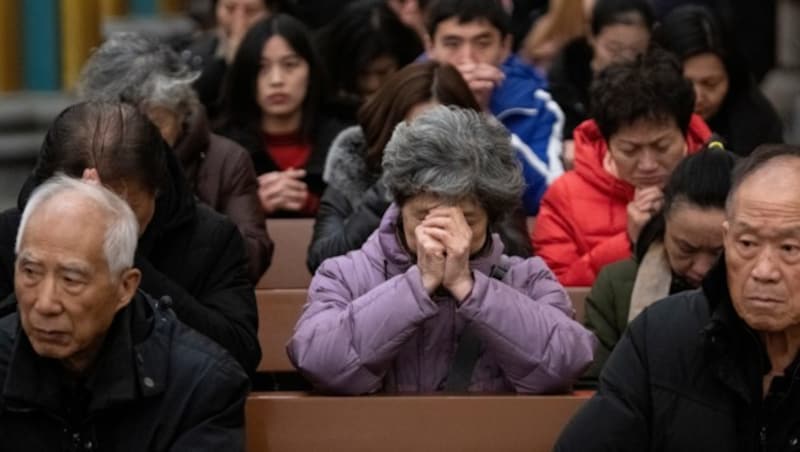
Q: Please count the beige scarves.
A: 1